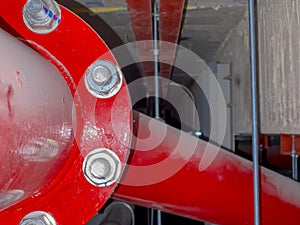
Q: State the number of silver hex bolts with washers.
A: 4